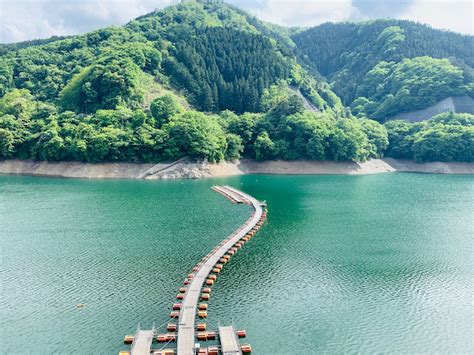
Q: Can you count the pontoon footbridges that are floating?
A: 1